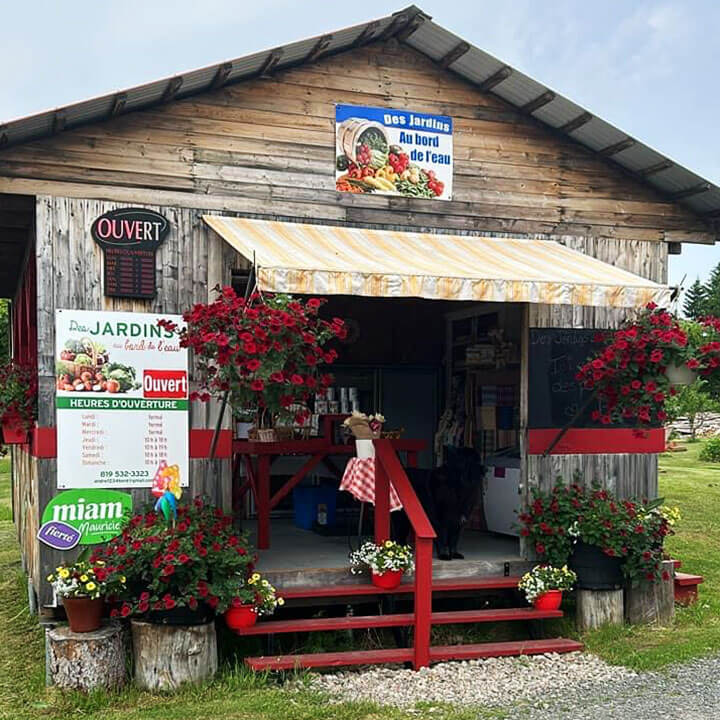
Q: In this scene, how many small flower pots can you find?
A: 4